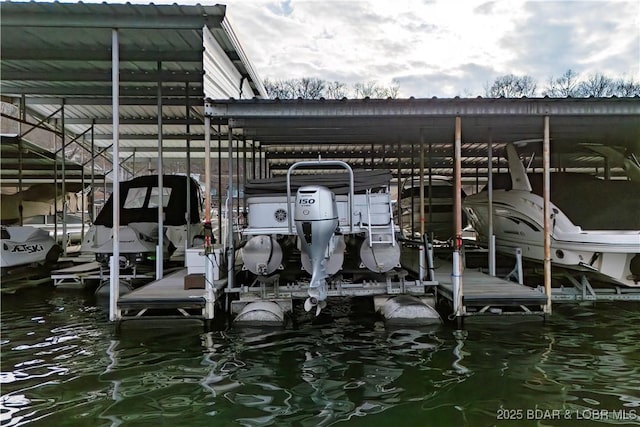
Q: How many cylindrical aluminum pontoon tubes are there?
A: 3